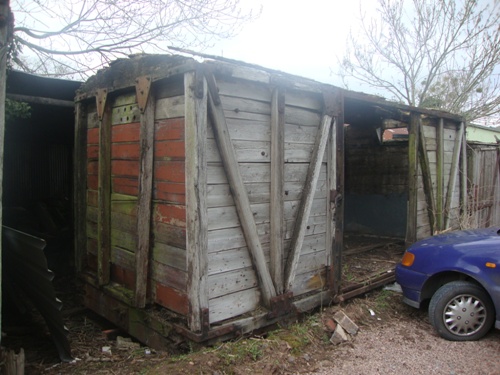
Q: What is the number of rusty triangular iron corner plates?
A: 2